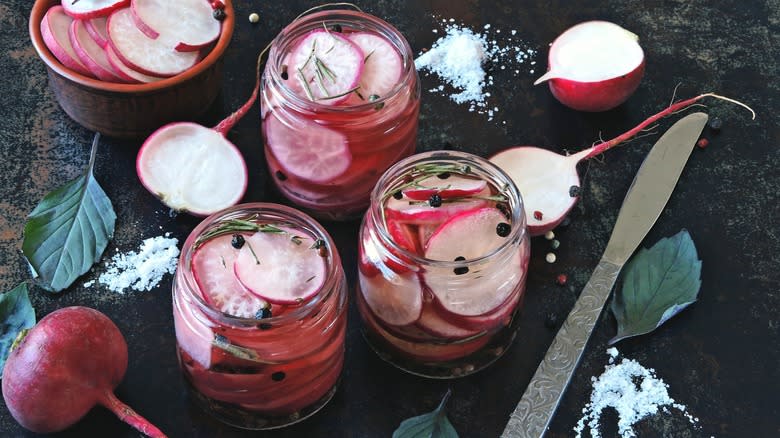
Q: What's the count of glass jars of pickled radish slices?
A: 3